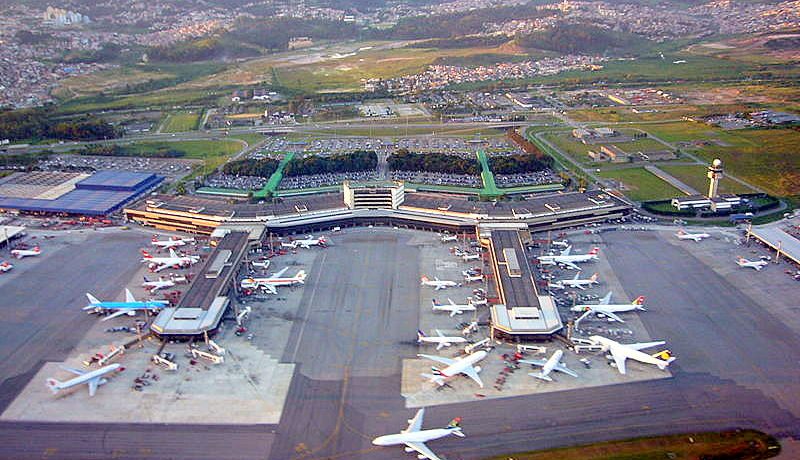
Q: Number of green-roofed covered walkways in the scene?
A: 2